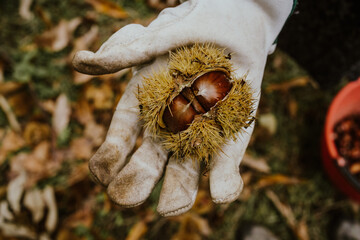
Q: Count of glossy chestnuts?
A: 2